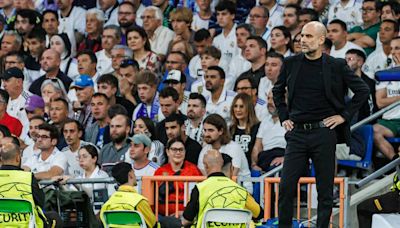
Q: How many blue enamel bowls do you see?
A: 0